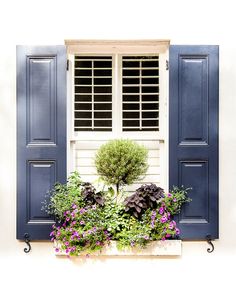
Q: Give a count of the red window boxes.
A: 0